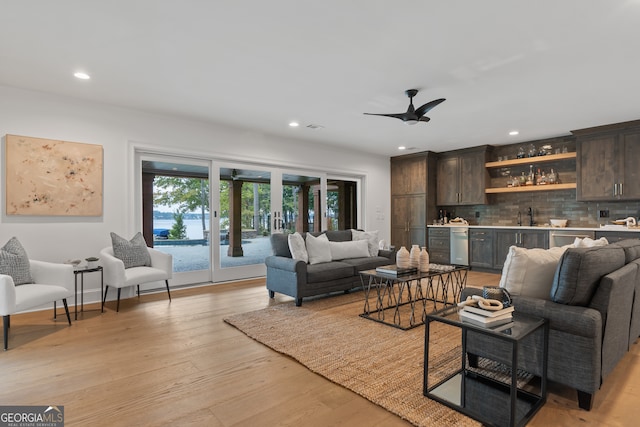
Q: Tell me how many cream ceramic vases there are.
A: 3